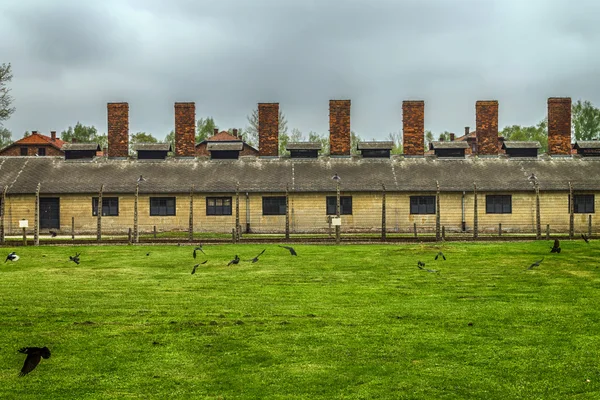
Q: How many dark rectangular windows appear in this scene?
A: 8